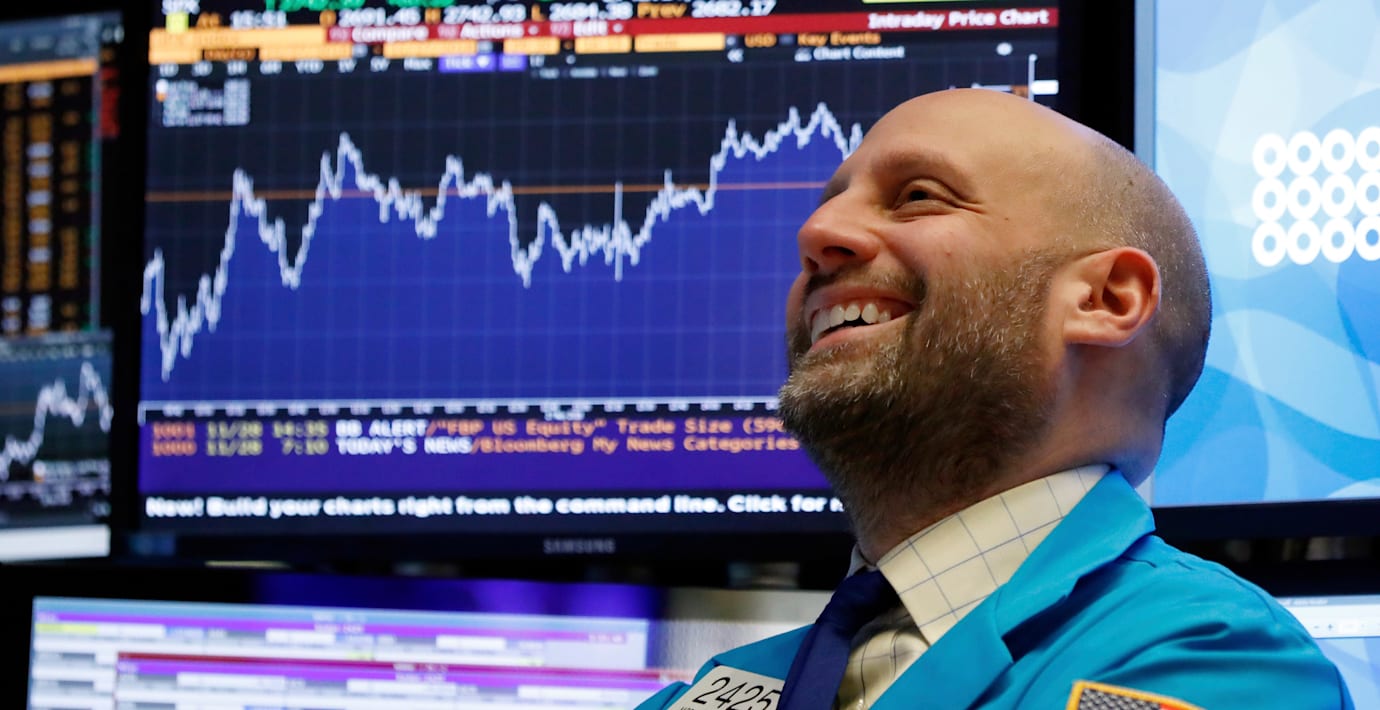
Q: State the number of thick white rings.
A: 12